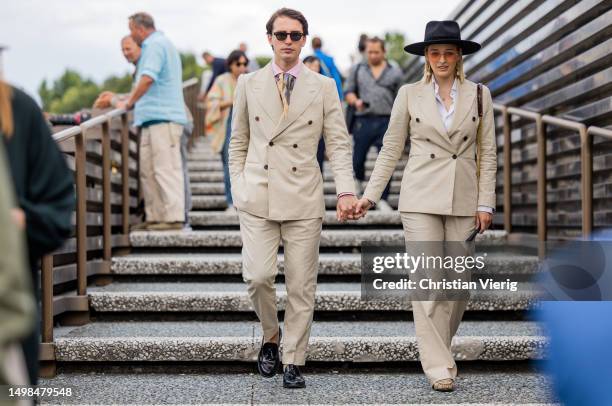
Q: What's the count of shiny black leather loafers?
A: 2